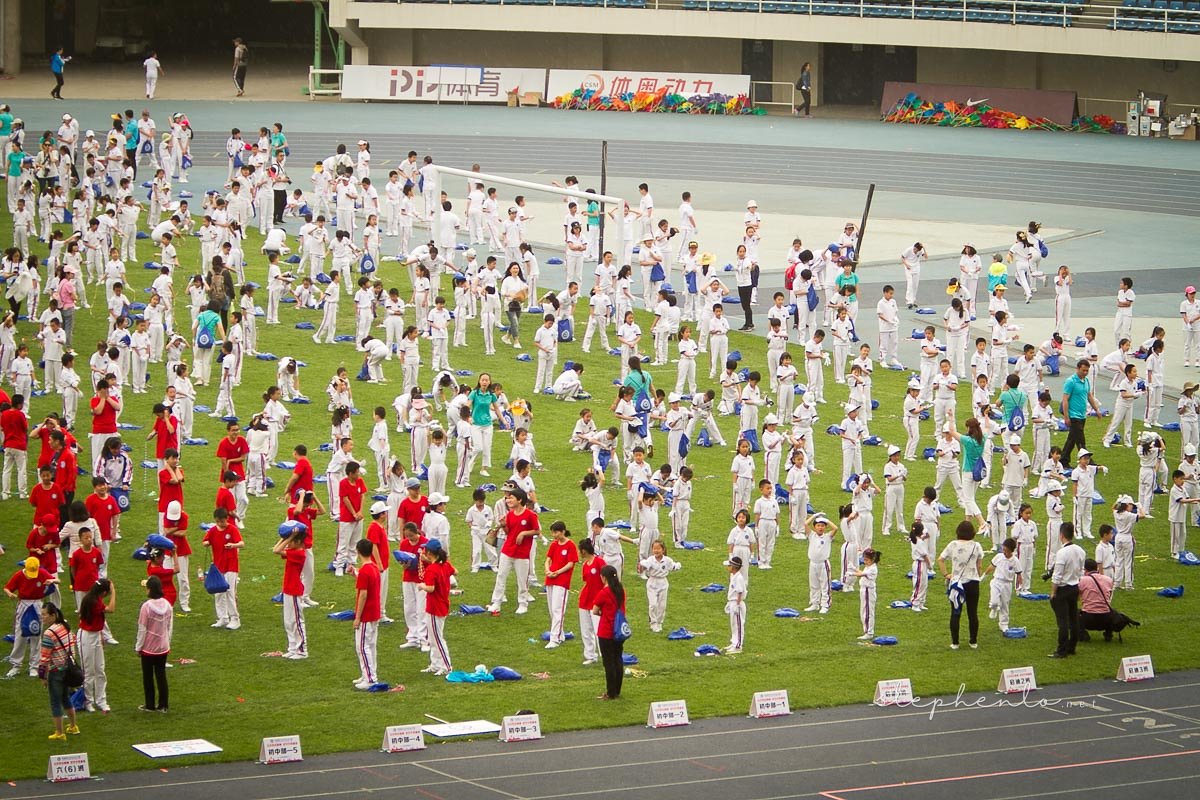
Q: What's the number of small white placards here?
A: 9